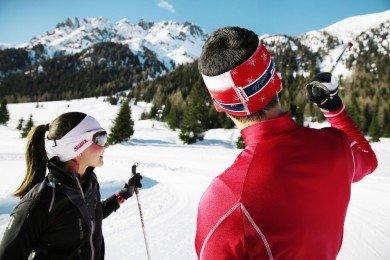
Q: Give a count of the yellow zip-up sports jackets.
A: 0